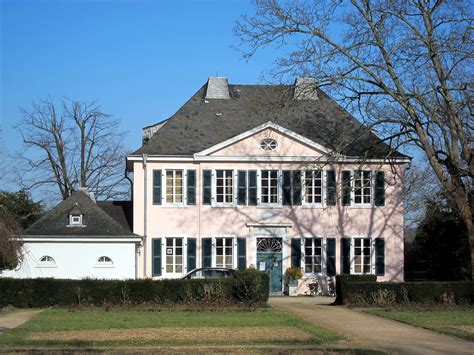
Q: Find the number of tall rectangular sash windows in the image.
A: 9